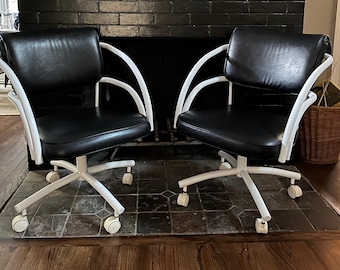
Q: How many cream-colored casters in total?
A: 8